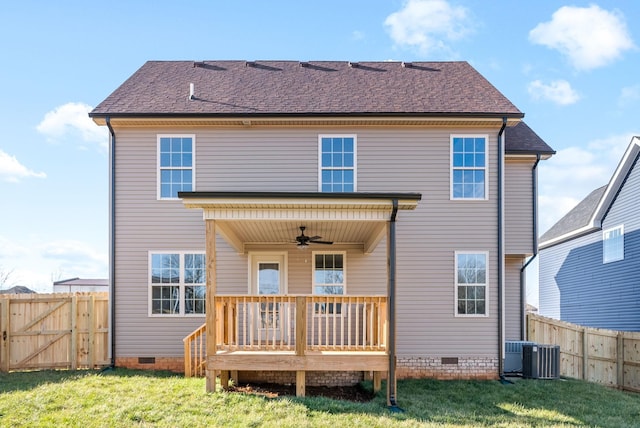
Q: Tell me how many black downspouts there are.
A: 4